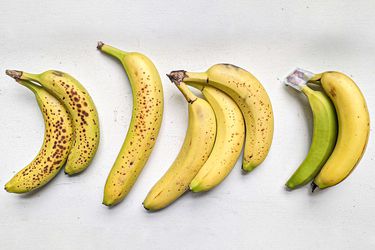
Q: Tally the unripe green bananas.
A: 1